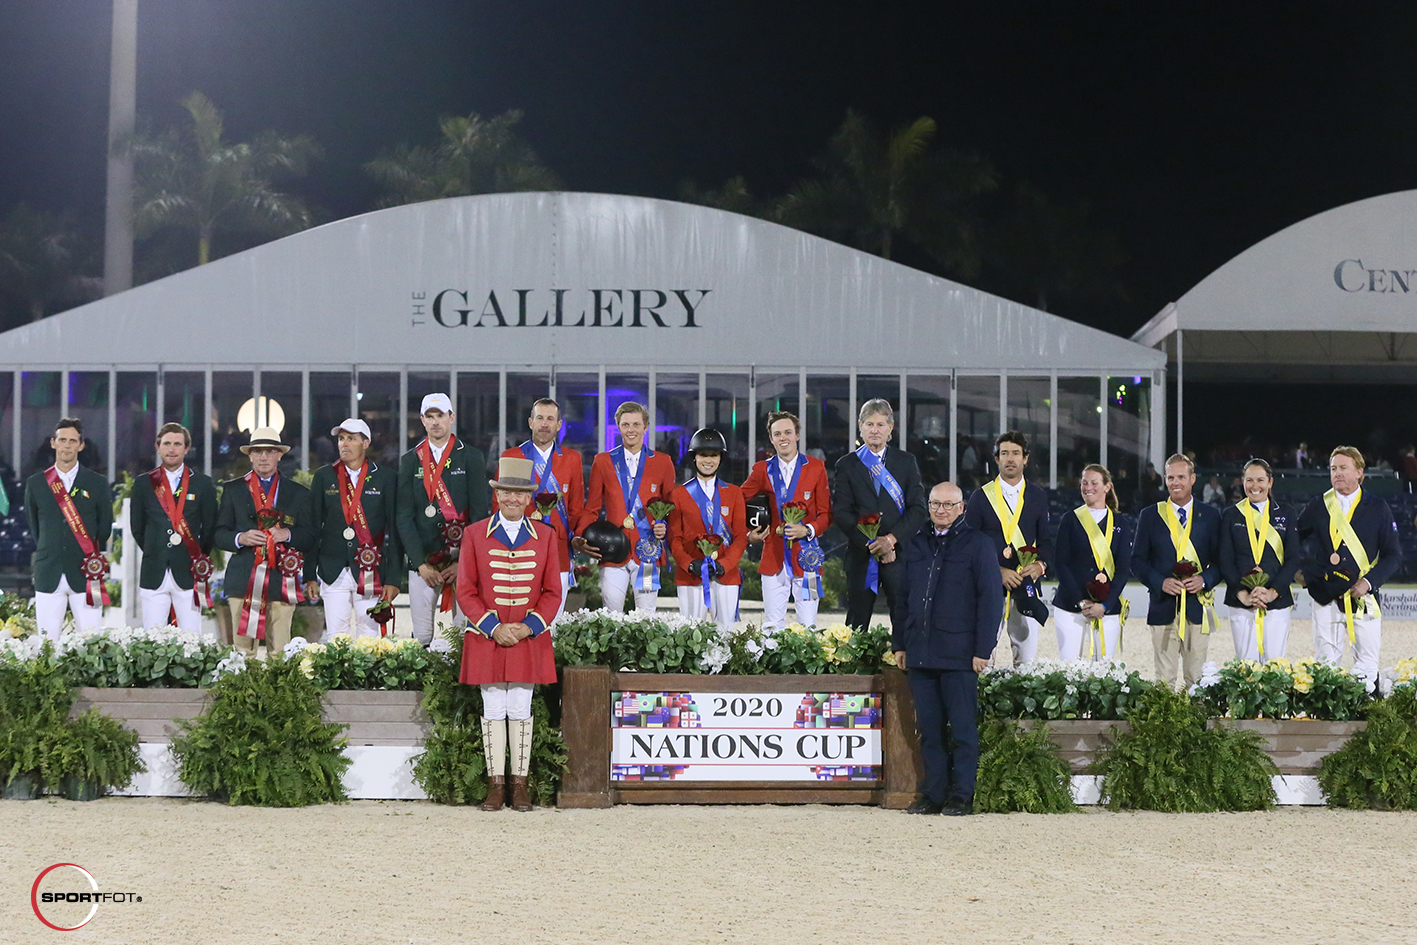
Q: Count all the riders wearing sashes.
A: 15